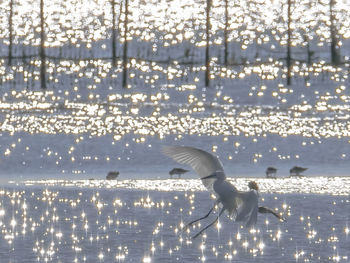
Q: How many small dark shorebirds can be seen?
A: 4